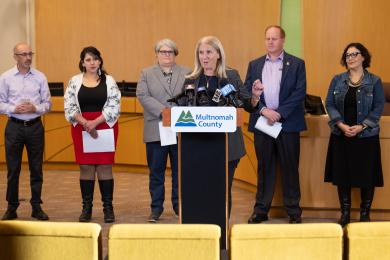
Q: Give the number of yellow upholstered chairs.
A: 4